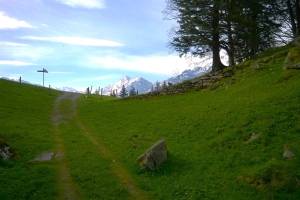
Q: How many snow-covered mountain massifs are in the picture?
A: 2